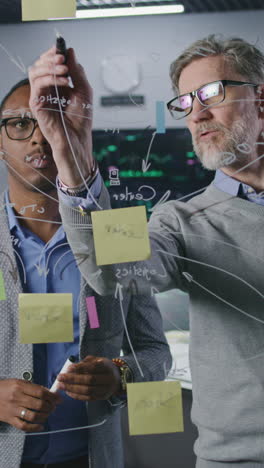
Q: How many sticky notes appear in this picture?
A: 7